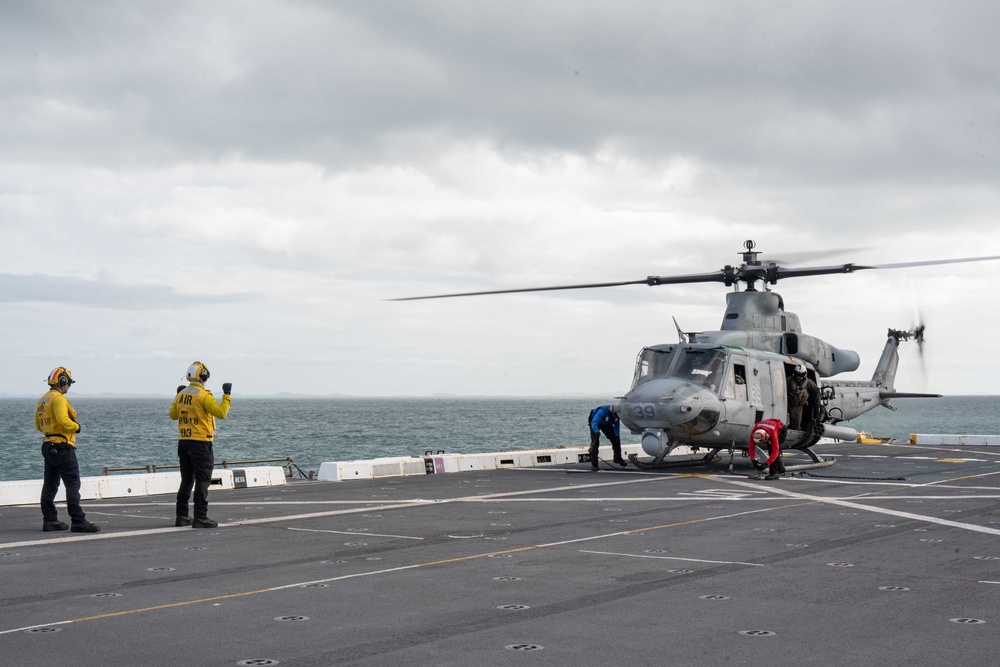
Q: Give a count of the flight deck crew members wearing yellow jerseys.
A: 2